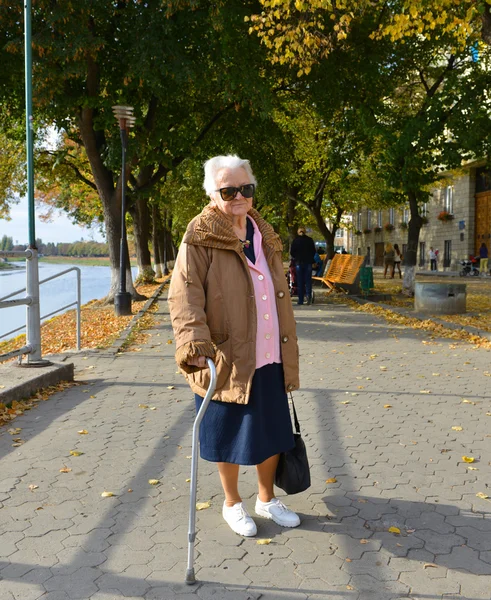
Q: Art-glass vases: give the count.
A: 0